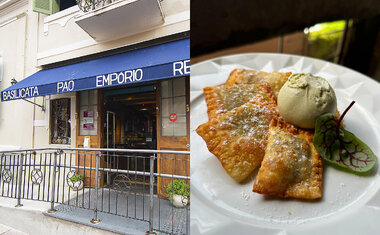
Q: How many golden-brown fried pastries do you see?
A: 4